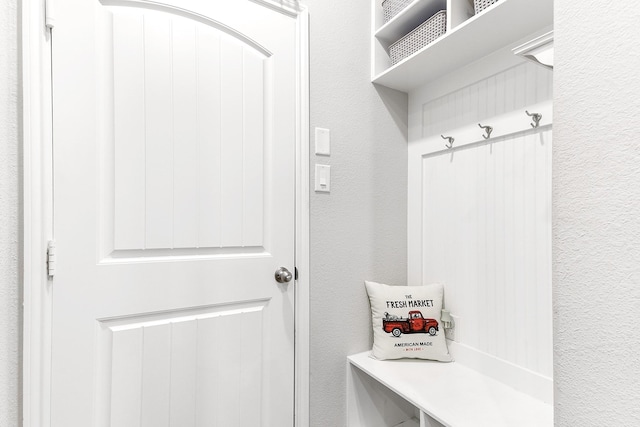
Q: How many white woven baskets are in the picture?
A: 3